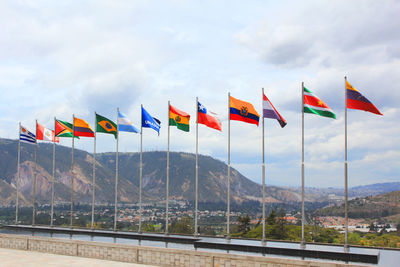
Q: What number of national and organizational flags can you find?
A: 13